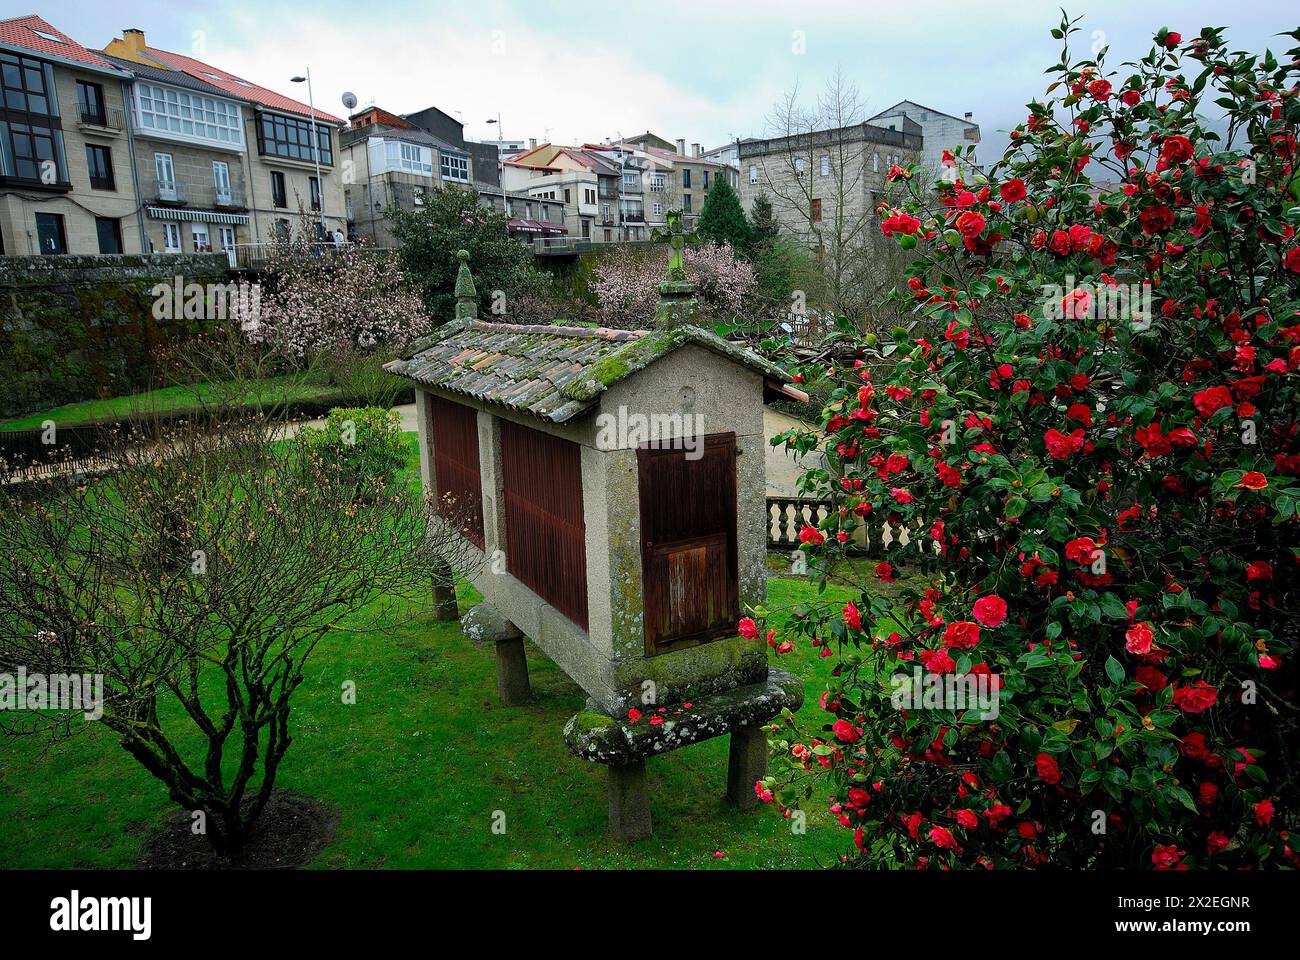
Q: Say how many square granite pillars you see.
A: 4